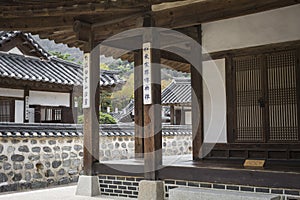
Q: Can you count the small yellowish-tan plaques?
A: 1